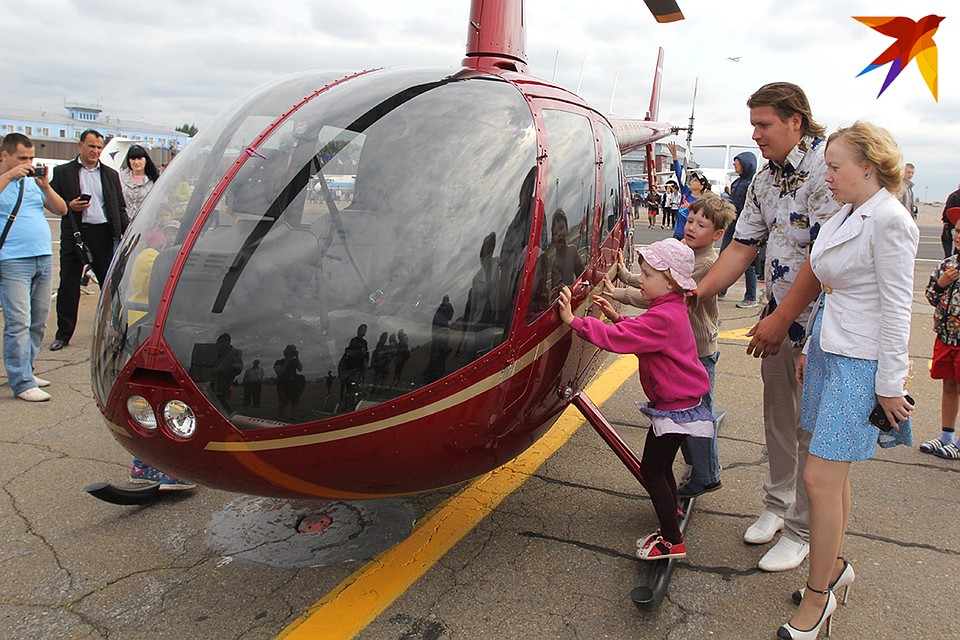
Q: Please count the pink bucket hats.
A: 1